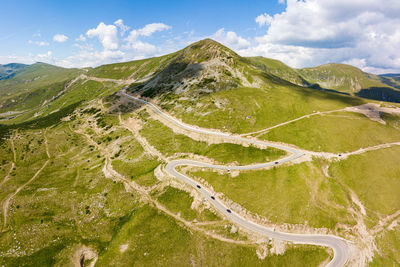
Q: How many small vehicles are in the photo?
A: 5